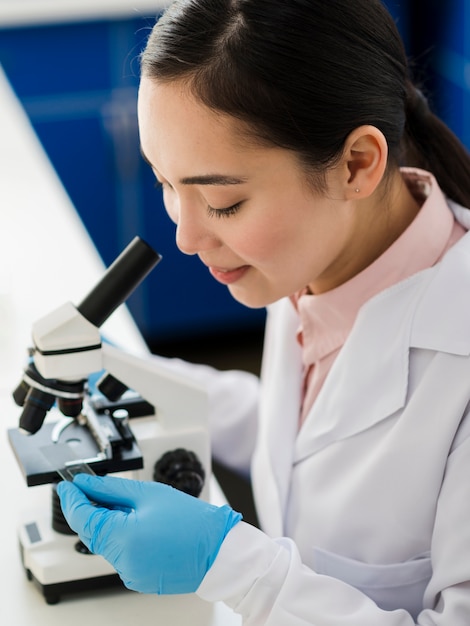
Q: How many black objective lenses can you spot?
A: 3